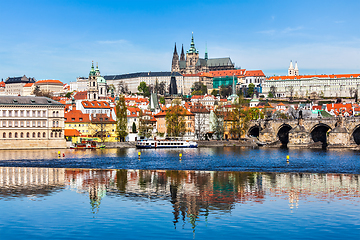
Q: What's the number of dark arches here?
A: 4